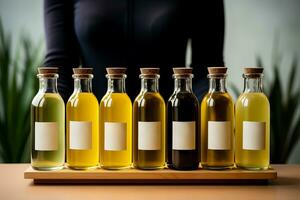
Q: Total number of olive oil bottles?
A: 7